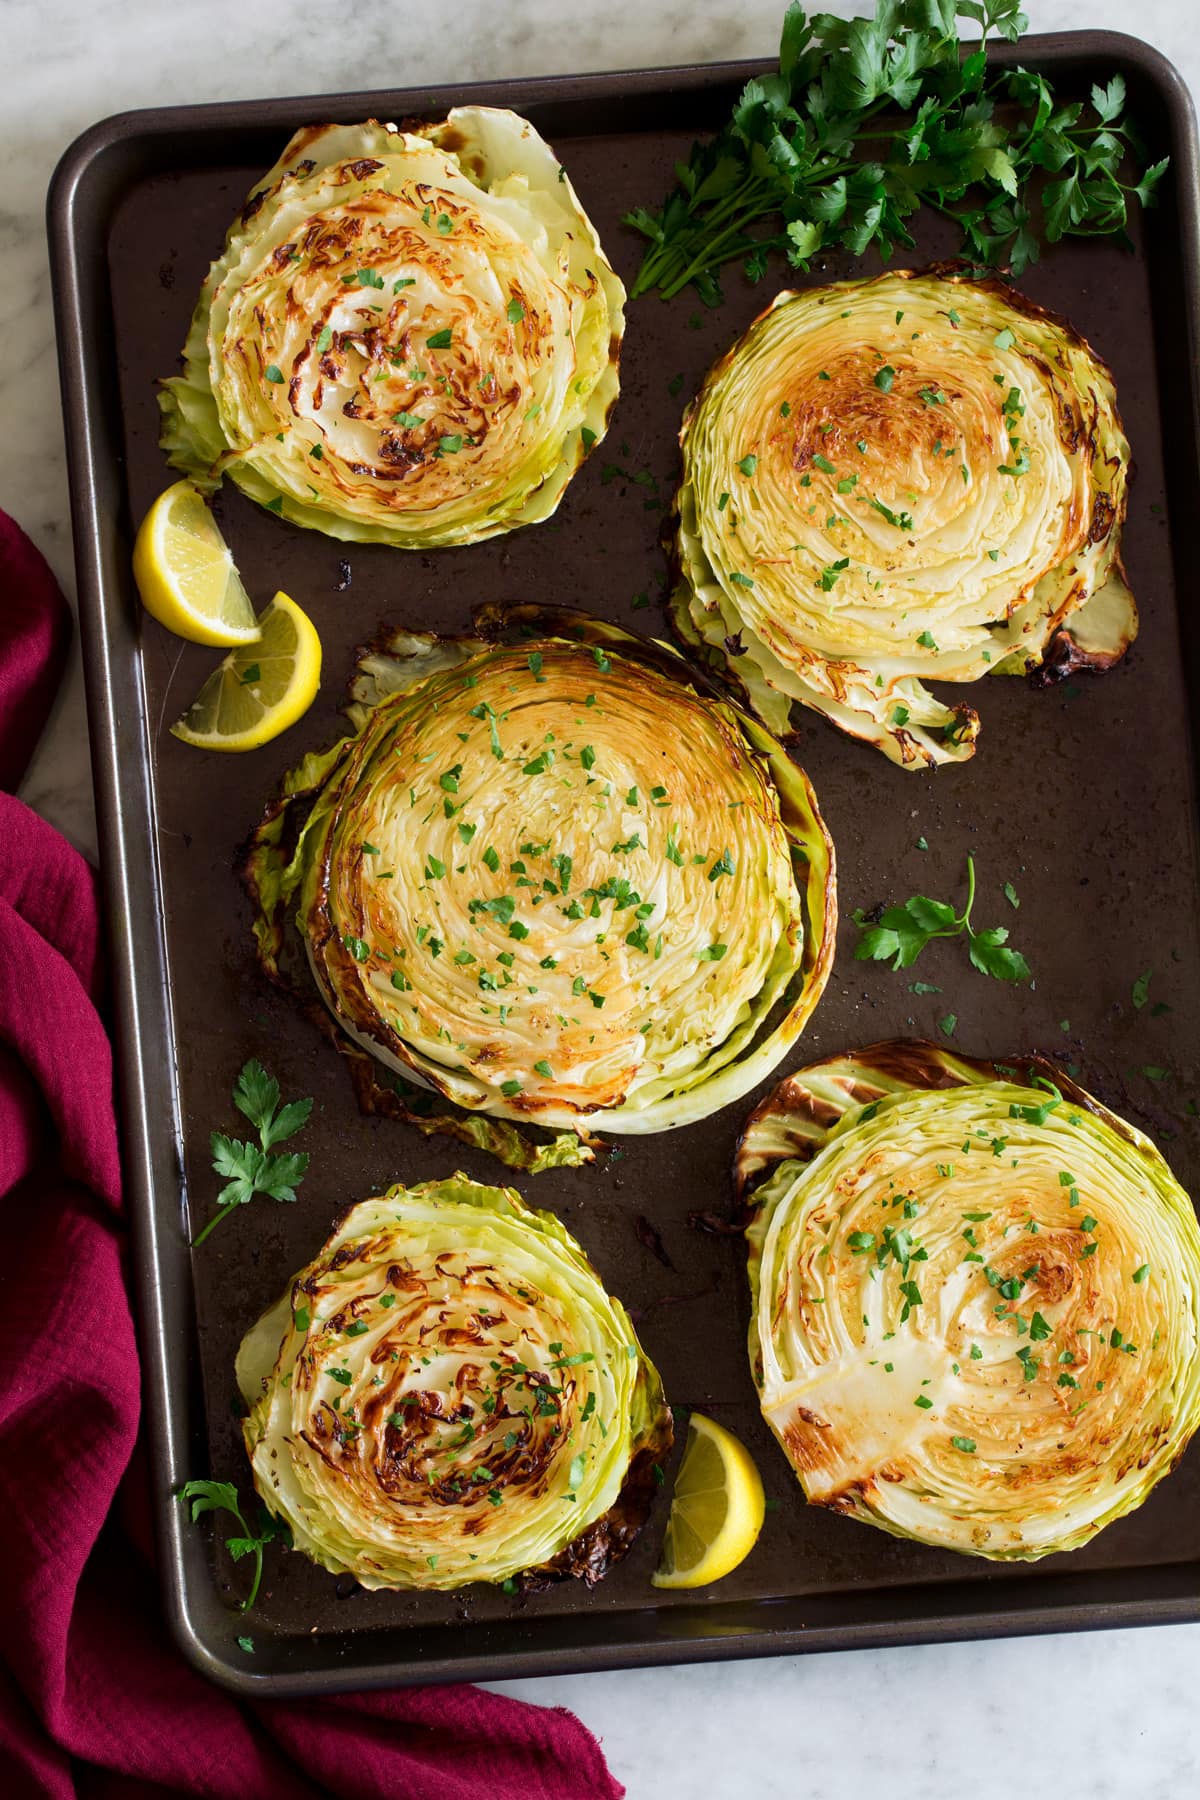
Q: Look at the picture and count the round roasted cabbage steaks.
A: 5